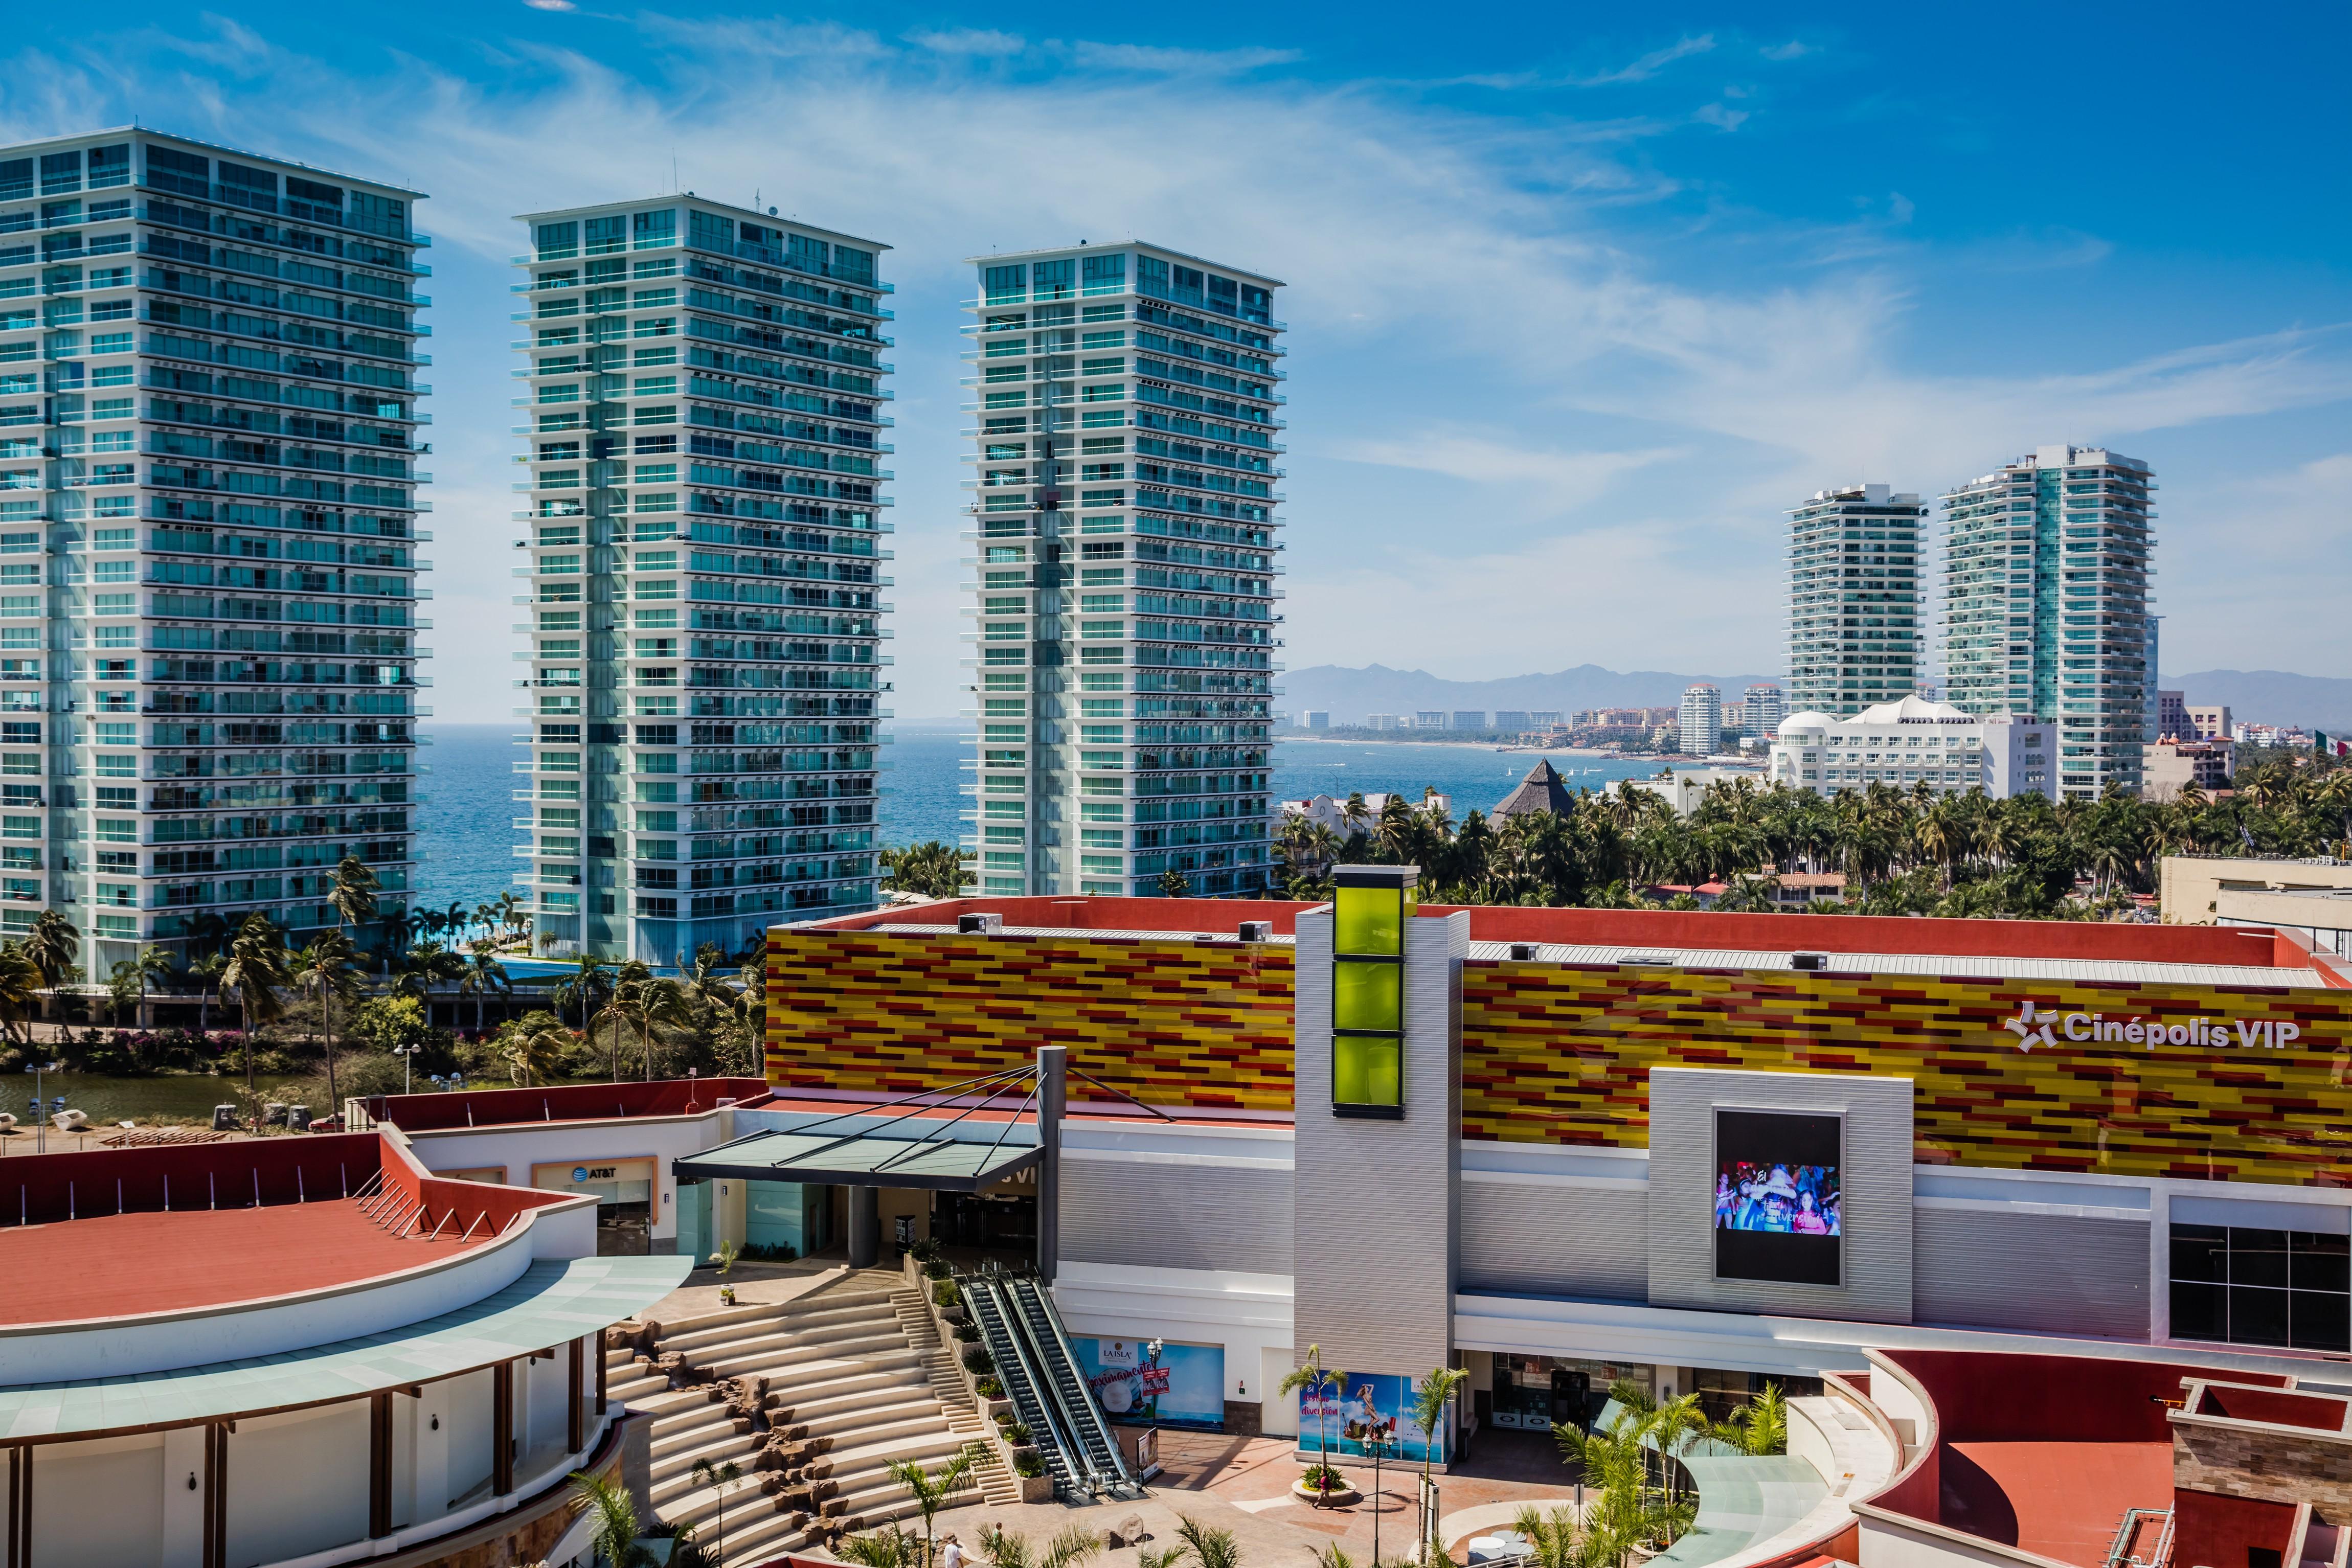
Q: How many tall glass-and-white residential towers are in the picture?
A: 5